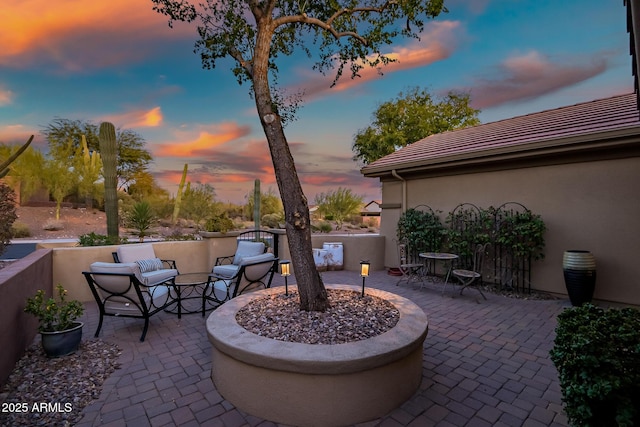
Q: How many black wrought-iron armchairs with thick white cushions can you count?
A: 4